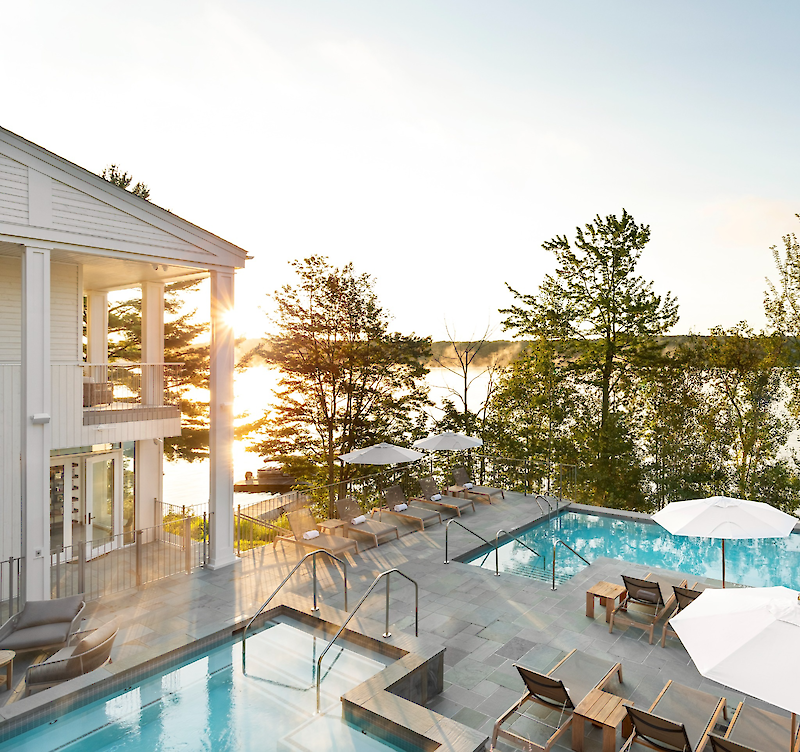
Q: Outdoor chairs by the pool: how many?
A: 12